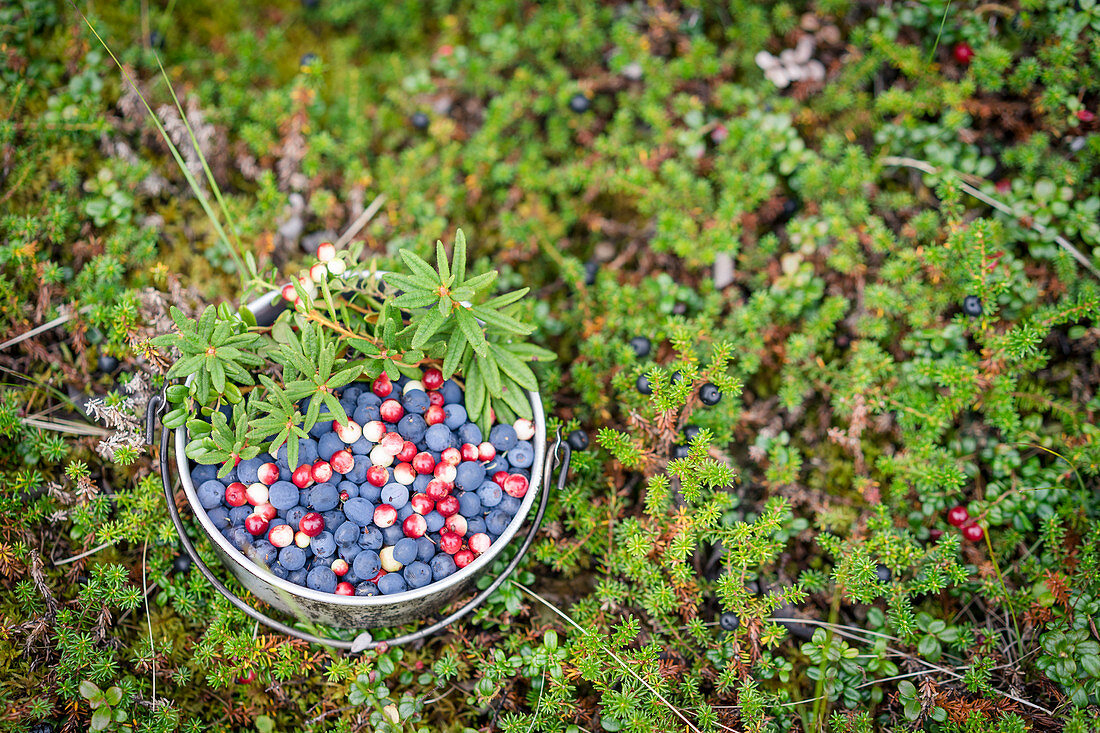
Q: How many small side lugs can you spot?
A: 2